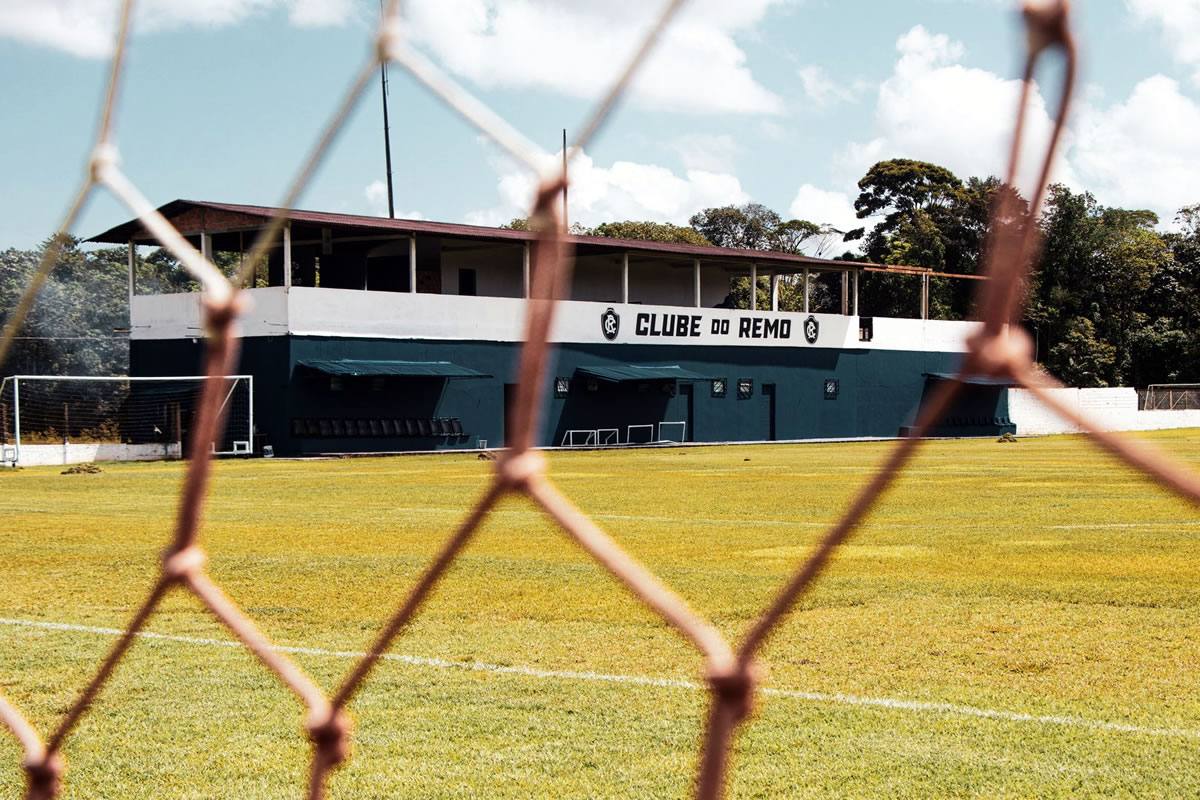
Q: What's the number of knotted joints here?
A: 11